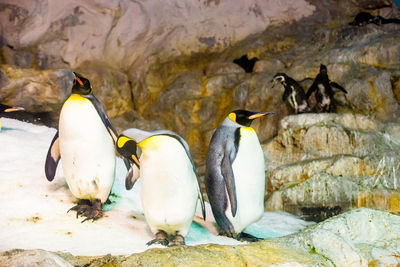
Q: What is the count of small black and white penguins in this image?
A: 2